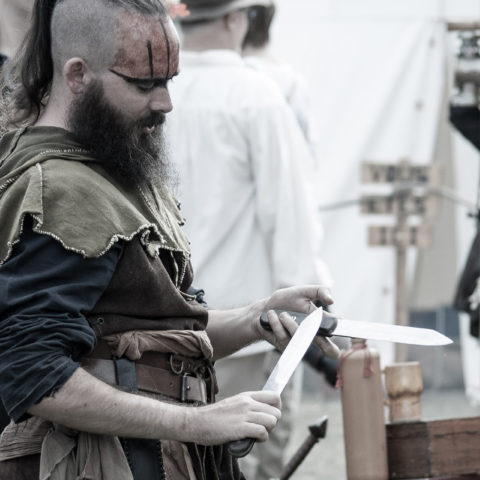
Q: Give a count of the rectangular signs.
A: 3